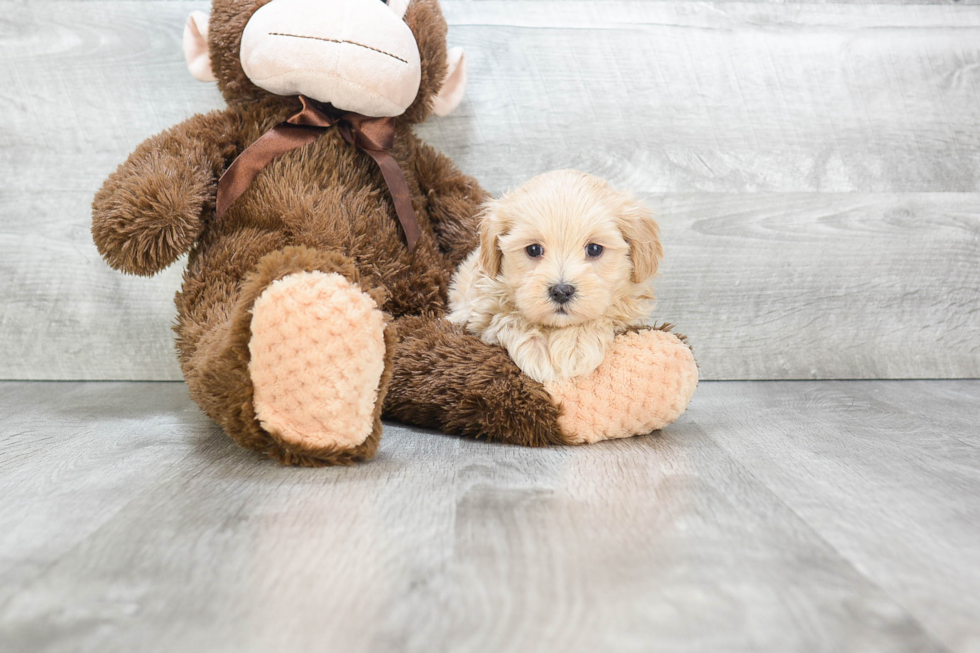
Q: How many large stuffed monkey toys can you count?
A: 1